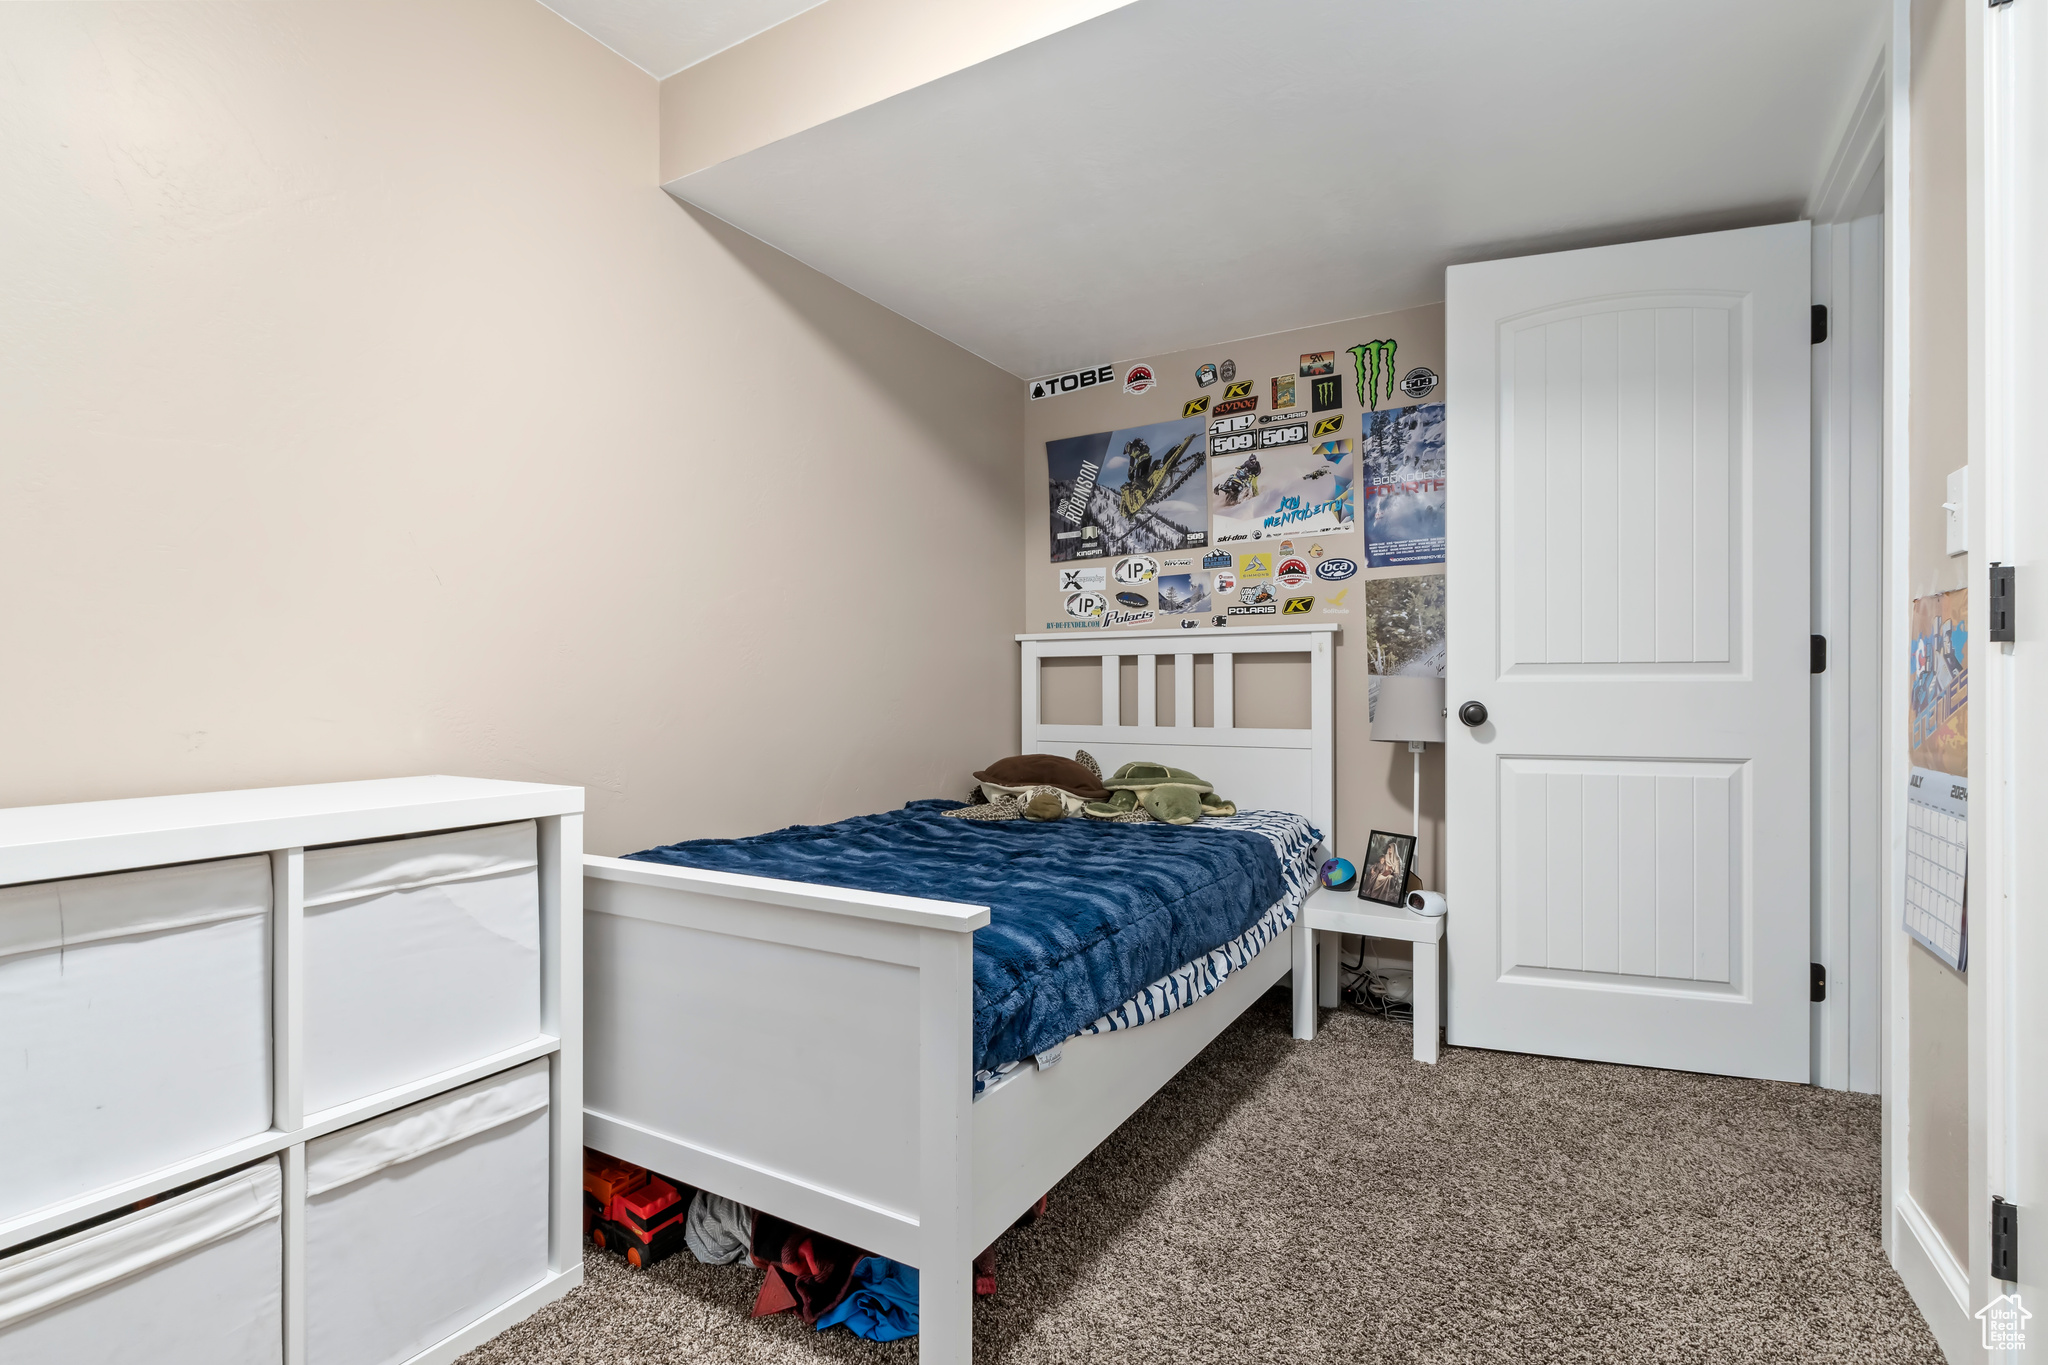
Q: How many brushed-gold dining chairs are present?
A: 0